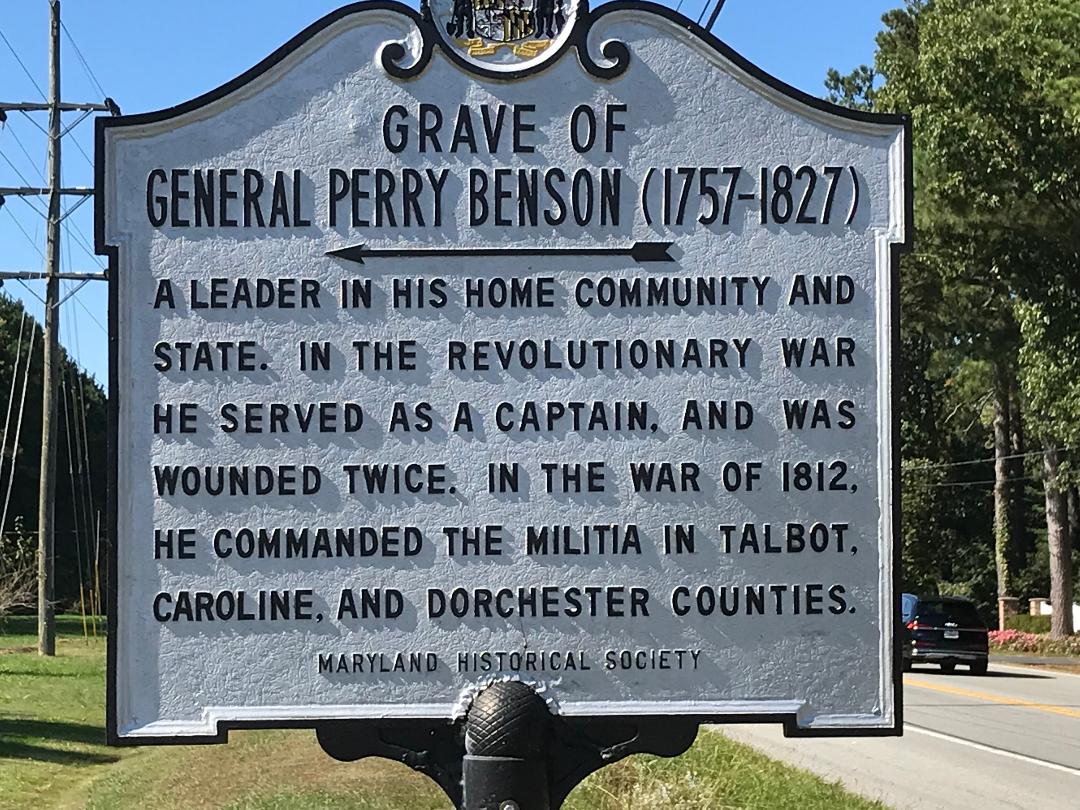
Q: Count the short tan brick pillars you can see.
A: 2